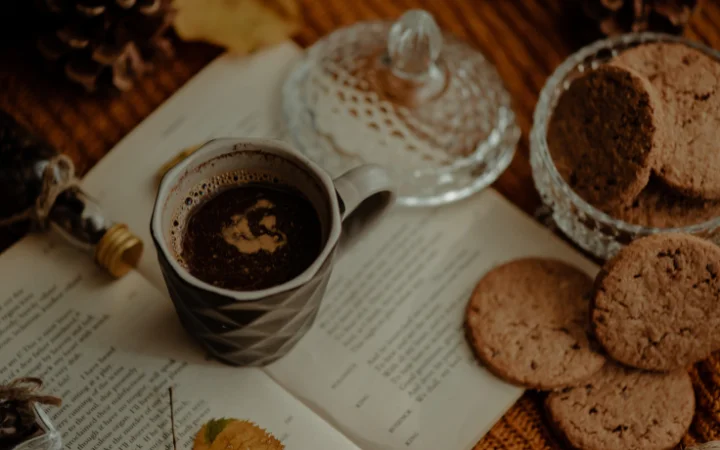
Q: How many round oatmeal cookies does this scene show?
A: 6